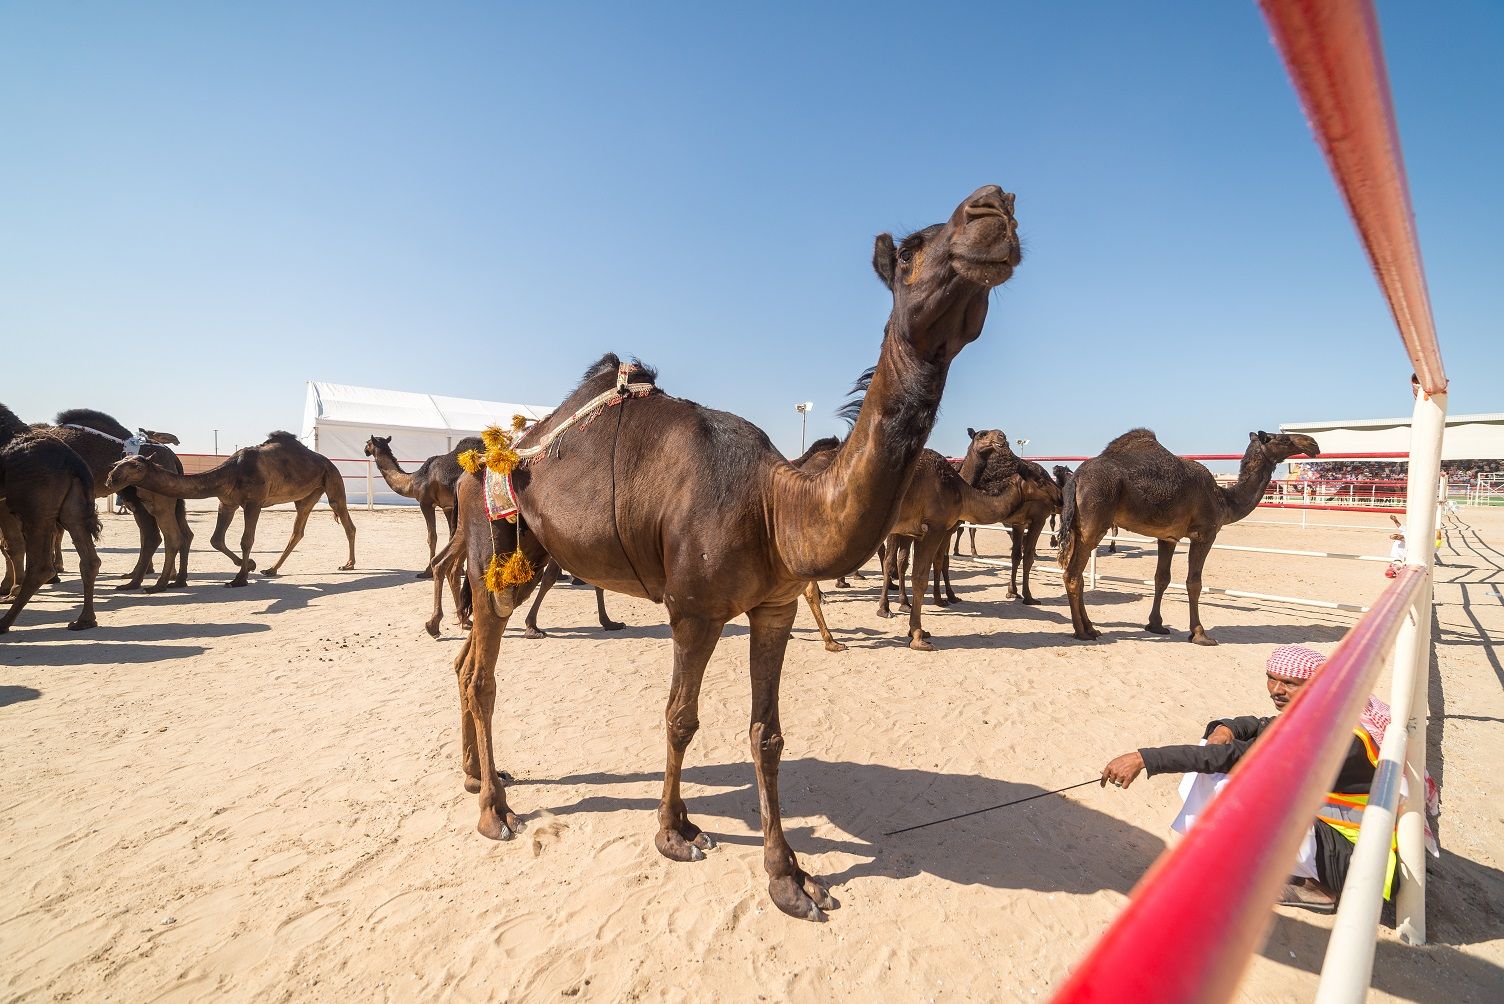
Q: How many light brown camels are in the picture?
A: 0